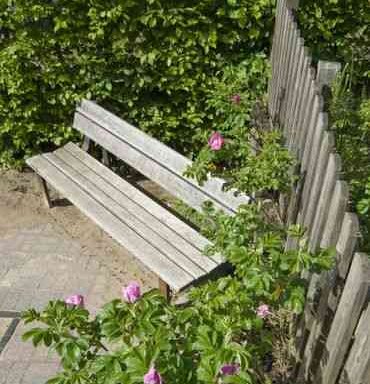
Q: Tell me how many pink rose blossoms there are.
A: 7